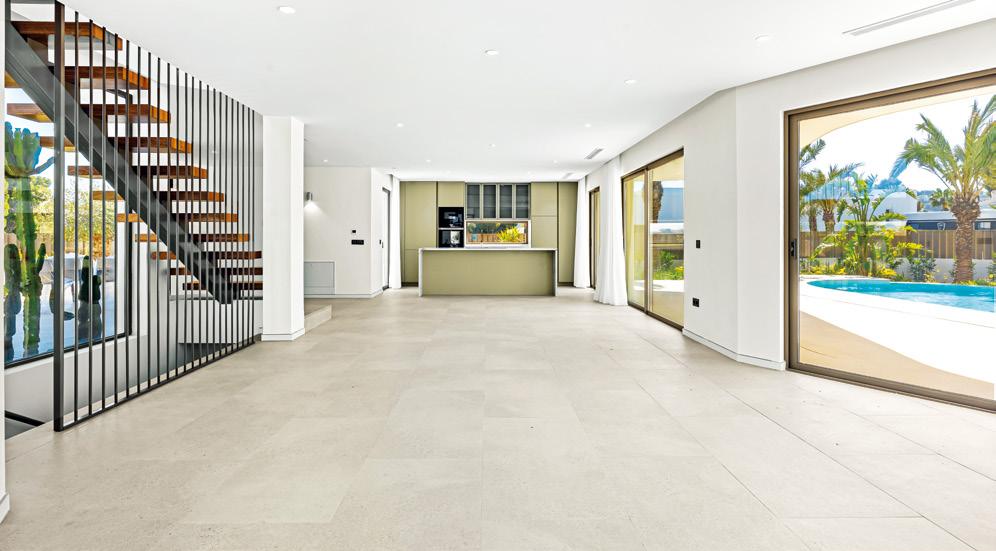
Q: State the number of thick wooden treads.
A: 11